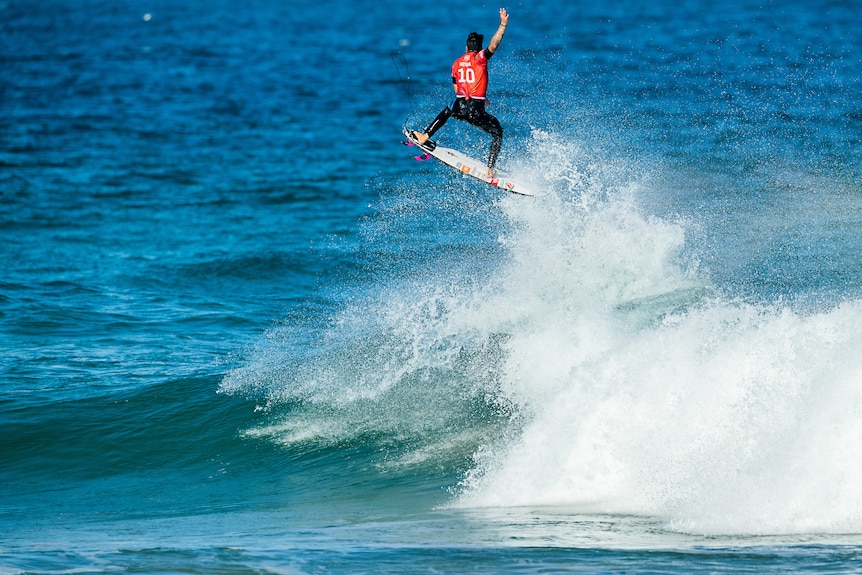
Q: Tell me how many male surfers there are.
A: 1